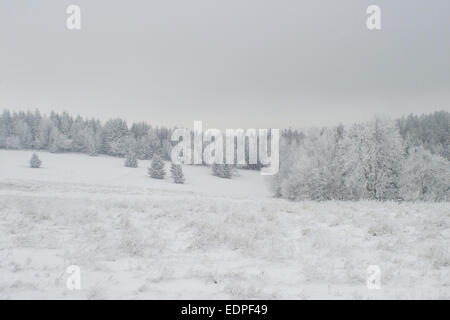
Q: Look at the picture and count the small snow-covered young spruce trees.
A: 5